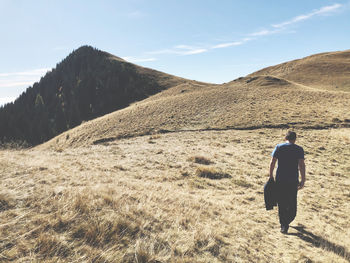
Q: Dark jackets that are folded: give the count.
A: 1